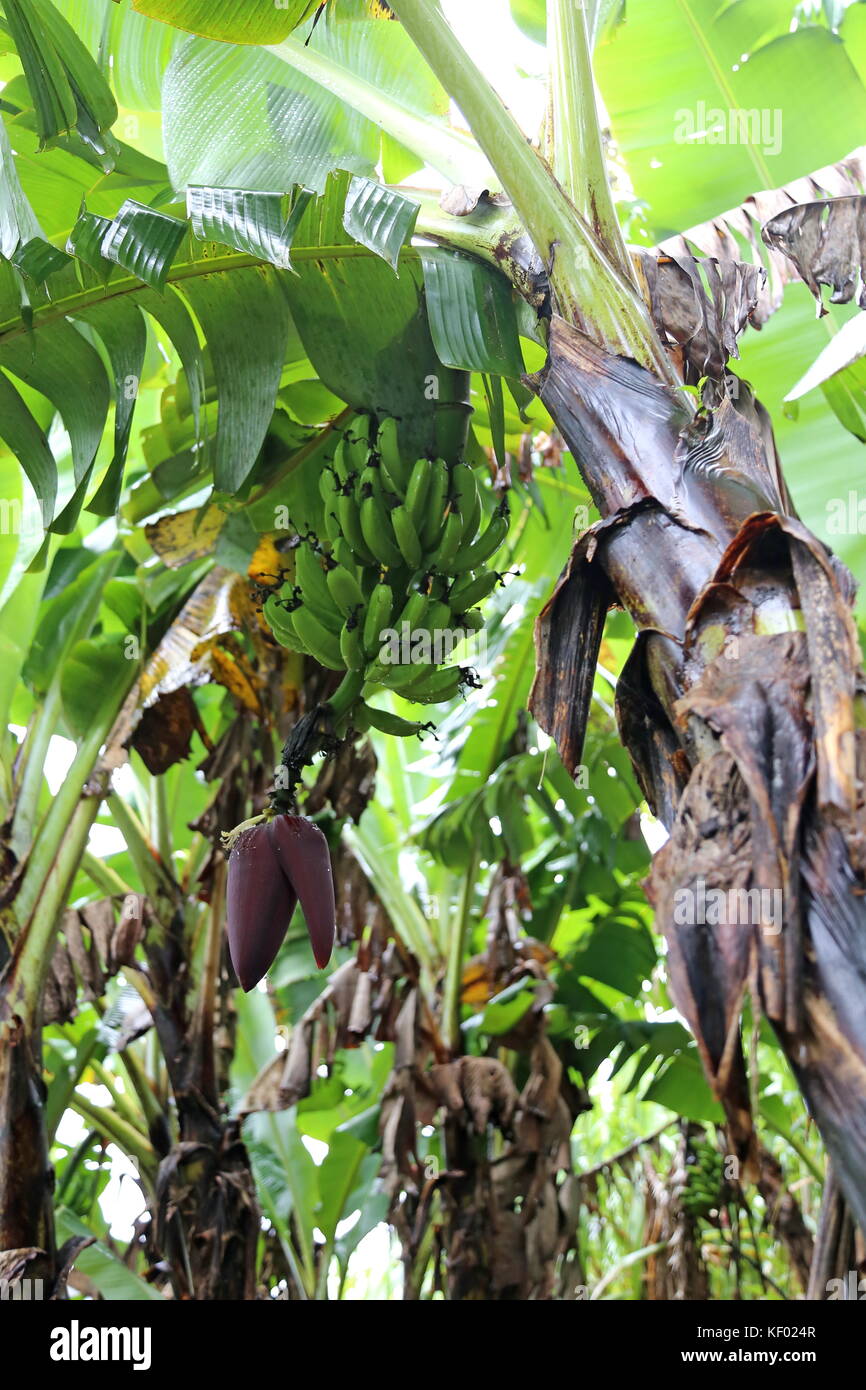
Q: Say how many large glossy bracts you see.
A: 2